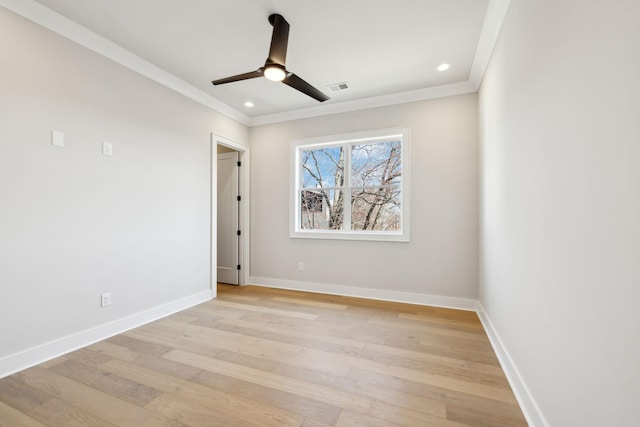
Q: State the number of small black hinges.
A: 4